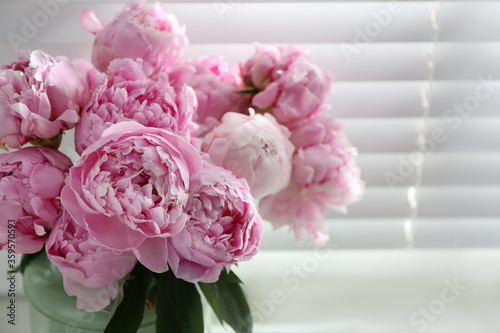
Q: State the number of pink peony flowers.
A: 11